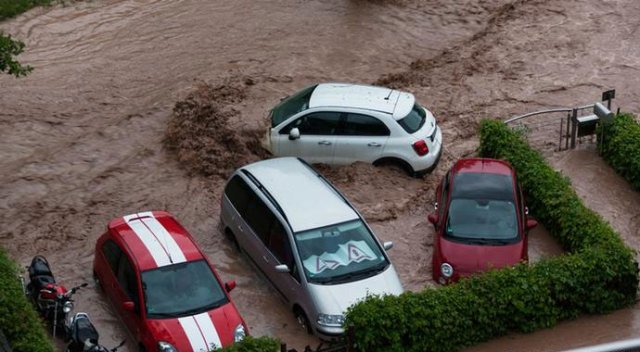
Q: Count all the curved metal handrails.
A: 1